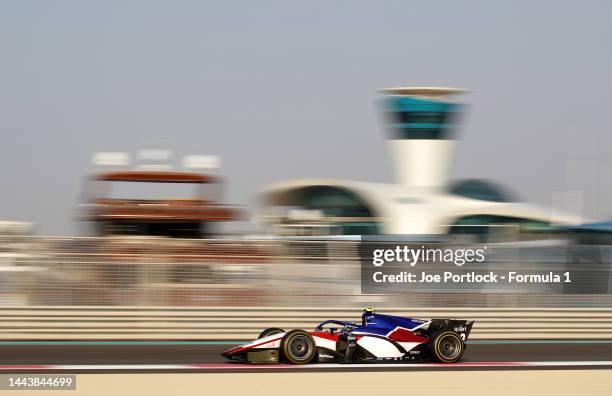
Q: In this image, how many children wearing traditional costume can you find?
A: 0